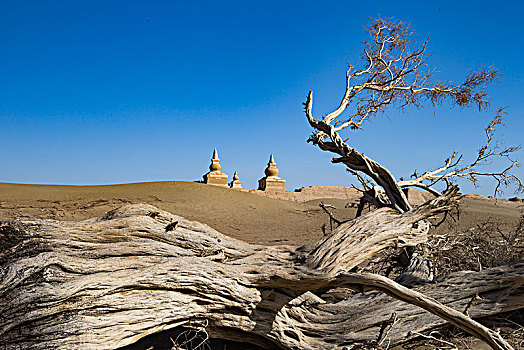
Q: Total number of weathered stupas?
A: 3